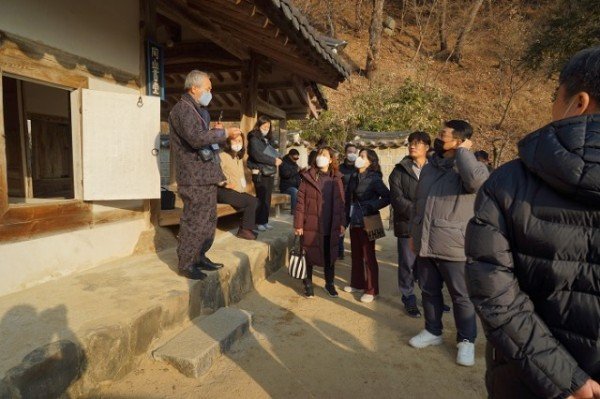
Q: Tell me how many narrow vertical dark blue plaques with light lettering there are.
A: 1